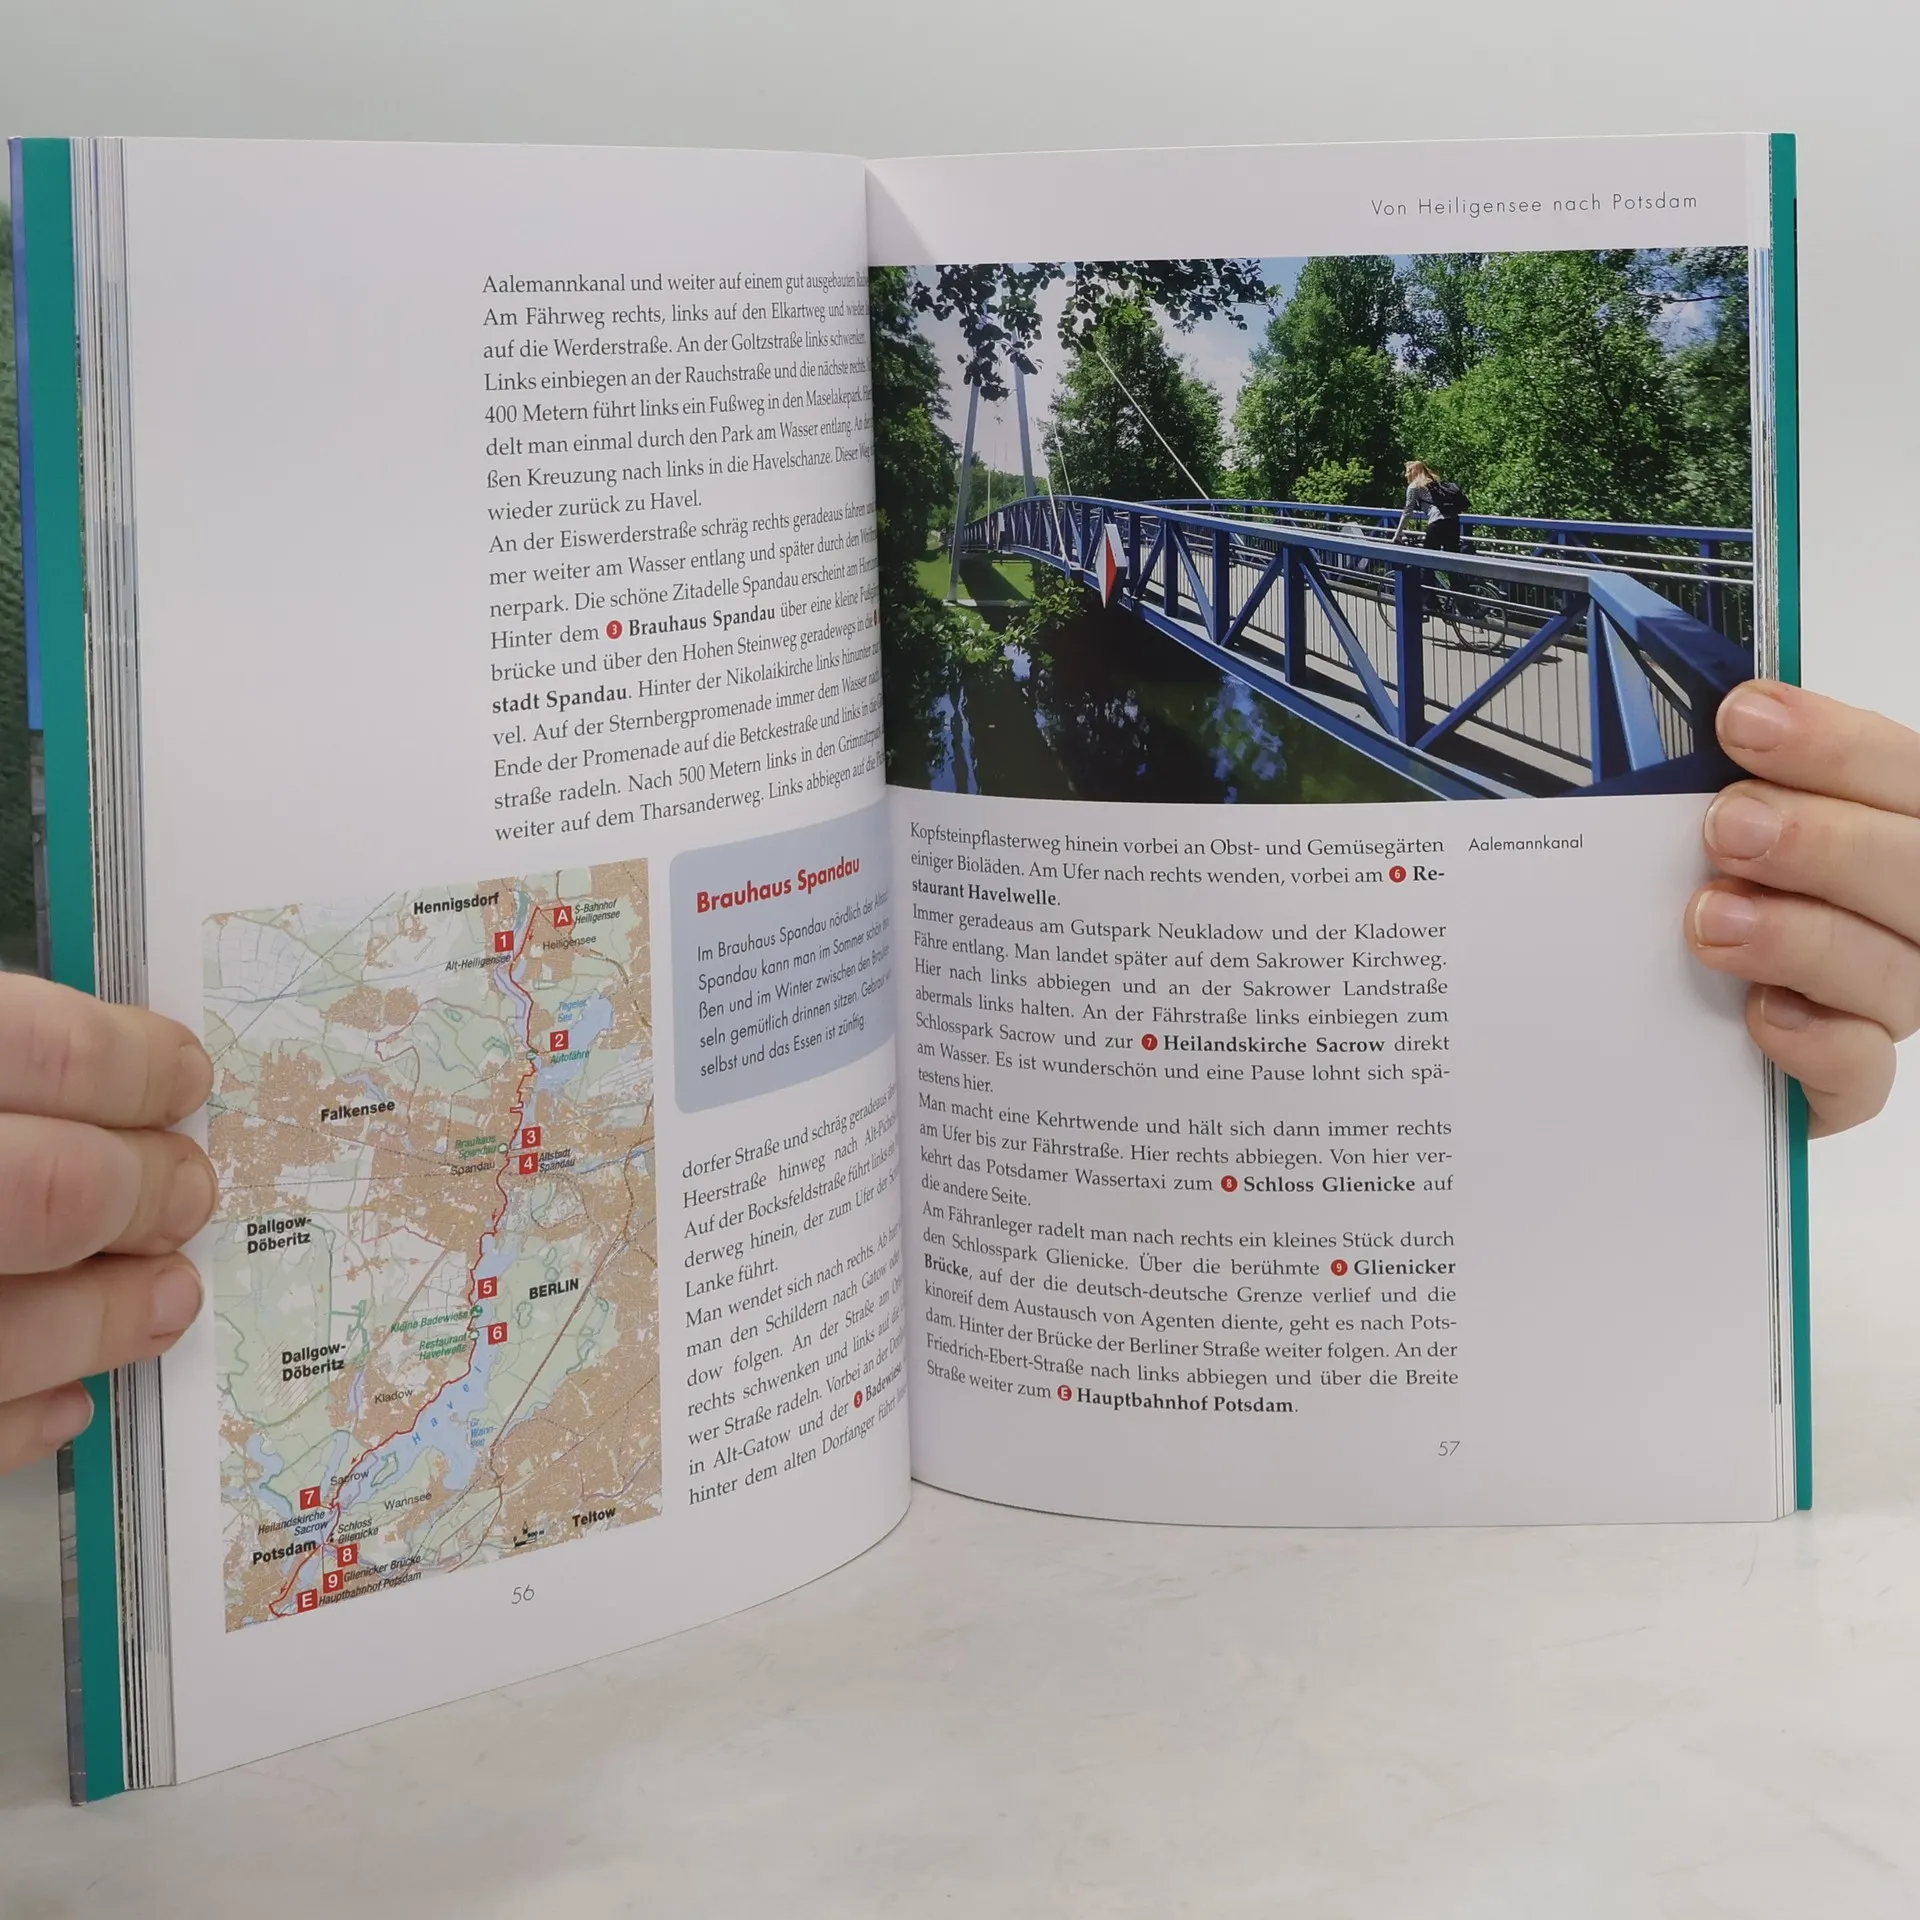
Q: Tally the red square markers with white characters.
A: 11